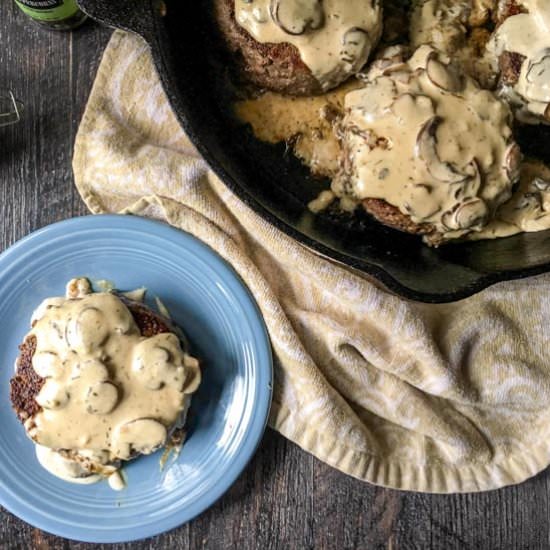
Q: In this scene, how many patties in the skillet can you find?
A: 3